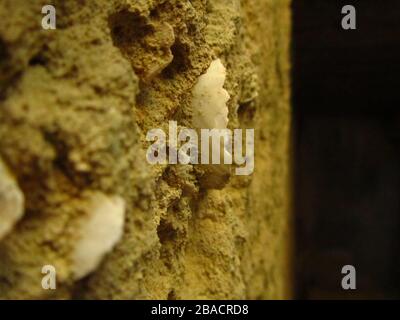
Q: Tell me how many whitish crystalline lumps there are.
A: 3